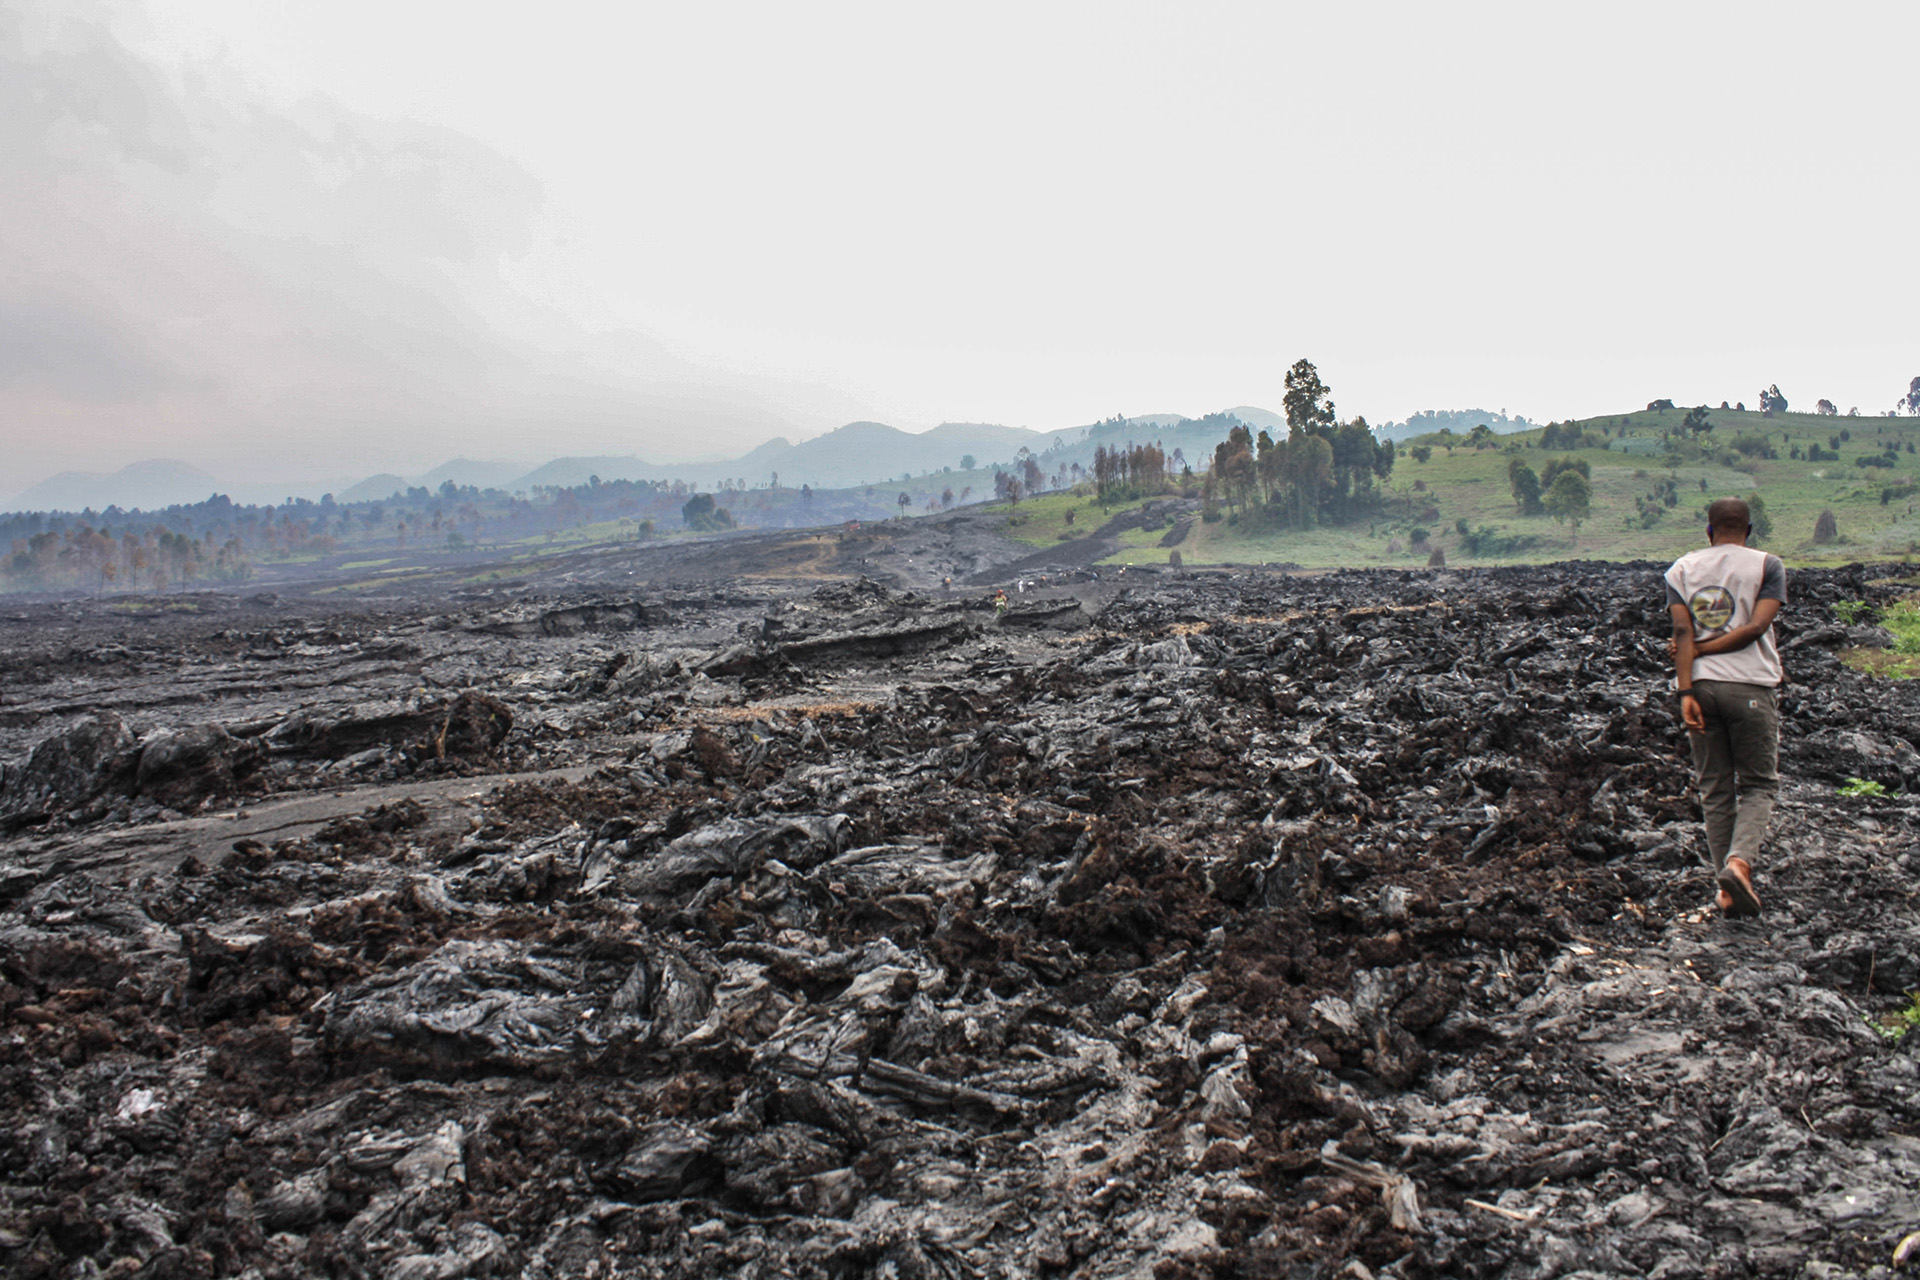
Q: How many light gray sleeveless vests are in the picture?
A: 1